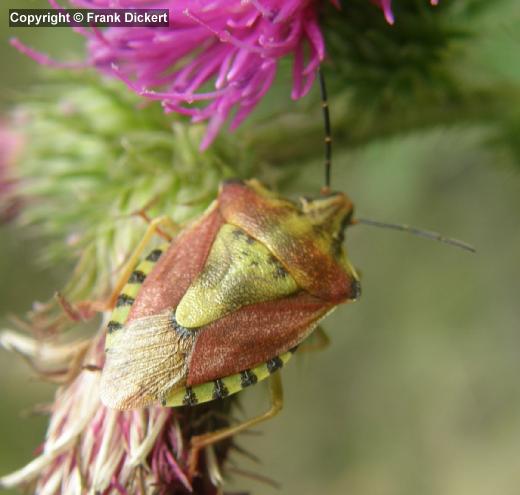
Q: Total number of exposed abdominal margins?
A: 2